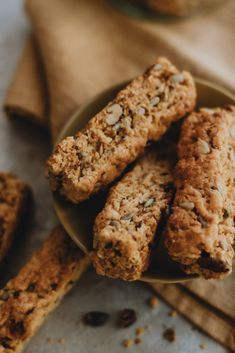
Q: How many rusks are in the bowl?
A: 3